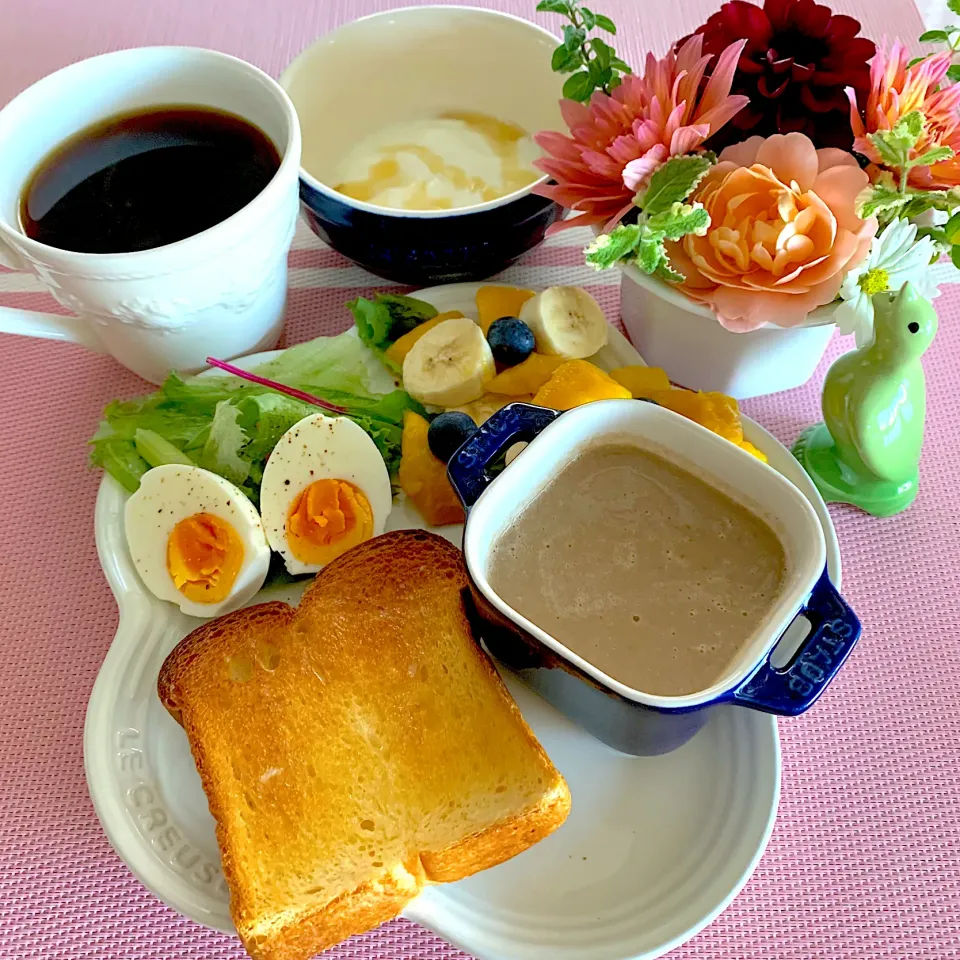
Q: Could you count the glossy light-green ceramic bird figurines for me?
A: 1